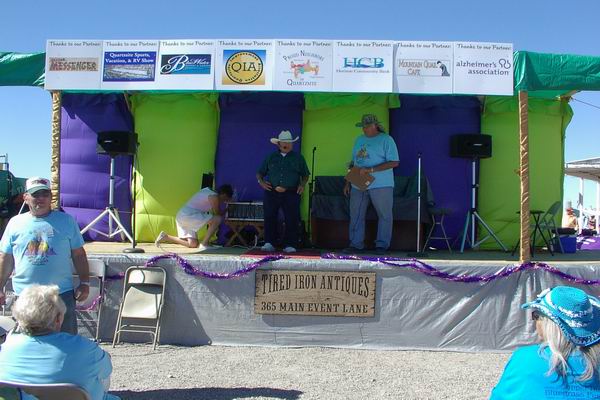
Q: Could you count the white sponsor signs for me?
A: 8